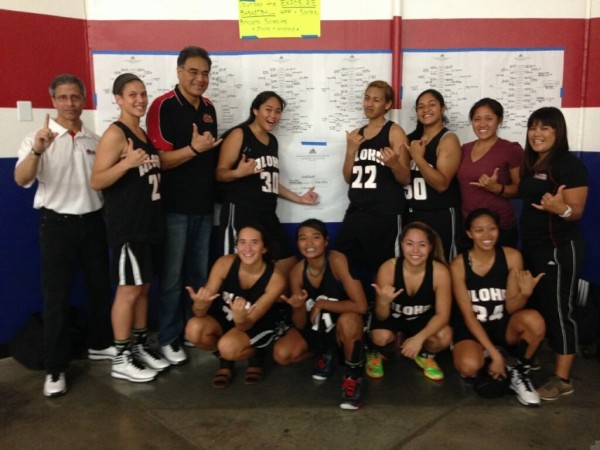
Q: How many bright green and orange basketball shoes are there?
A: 2